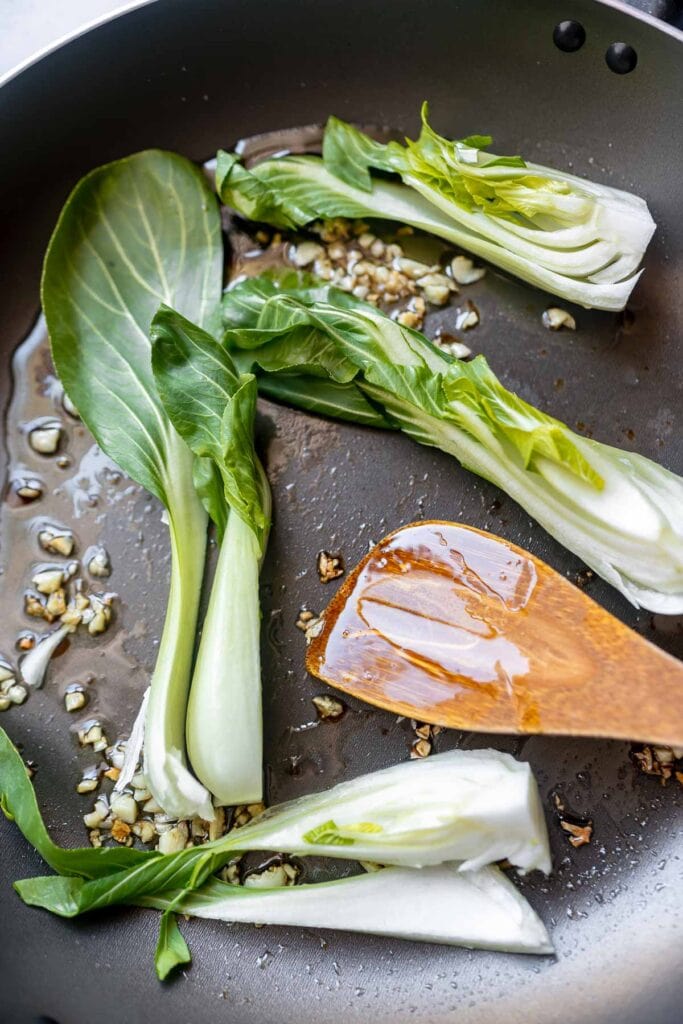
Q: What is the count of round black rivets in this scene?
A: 2